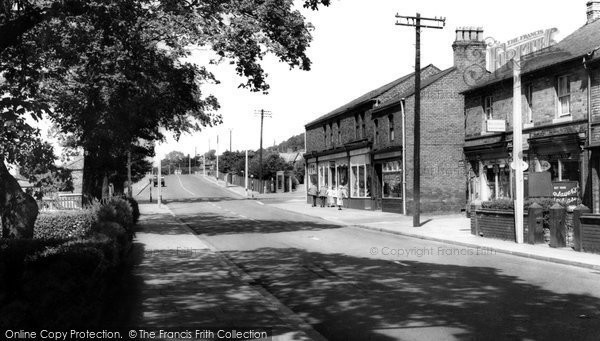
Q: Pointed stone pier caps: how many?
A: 3